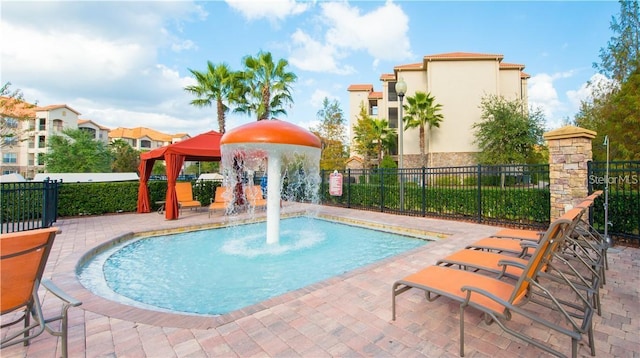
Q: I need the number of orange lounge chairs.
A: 8